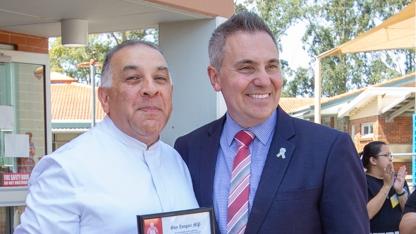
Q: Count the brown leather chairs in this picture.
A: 0